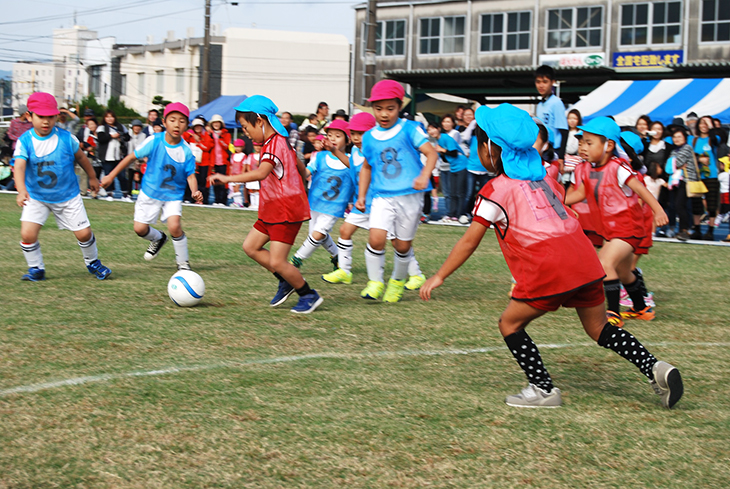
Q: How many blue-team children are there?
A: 5